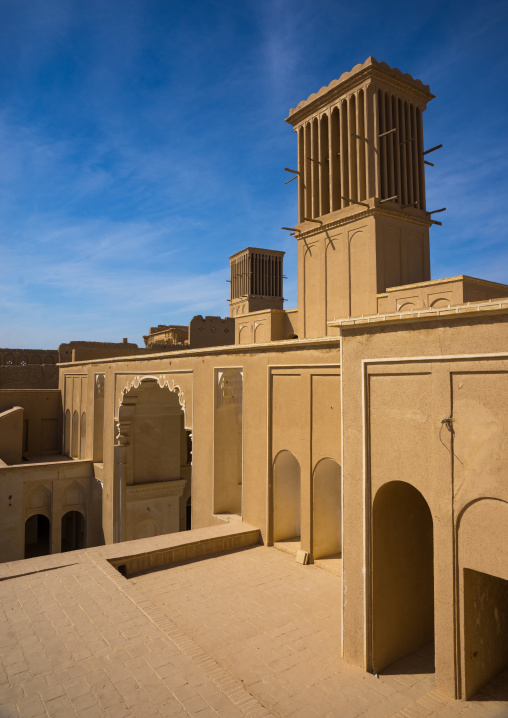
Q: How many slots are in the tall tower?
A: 15